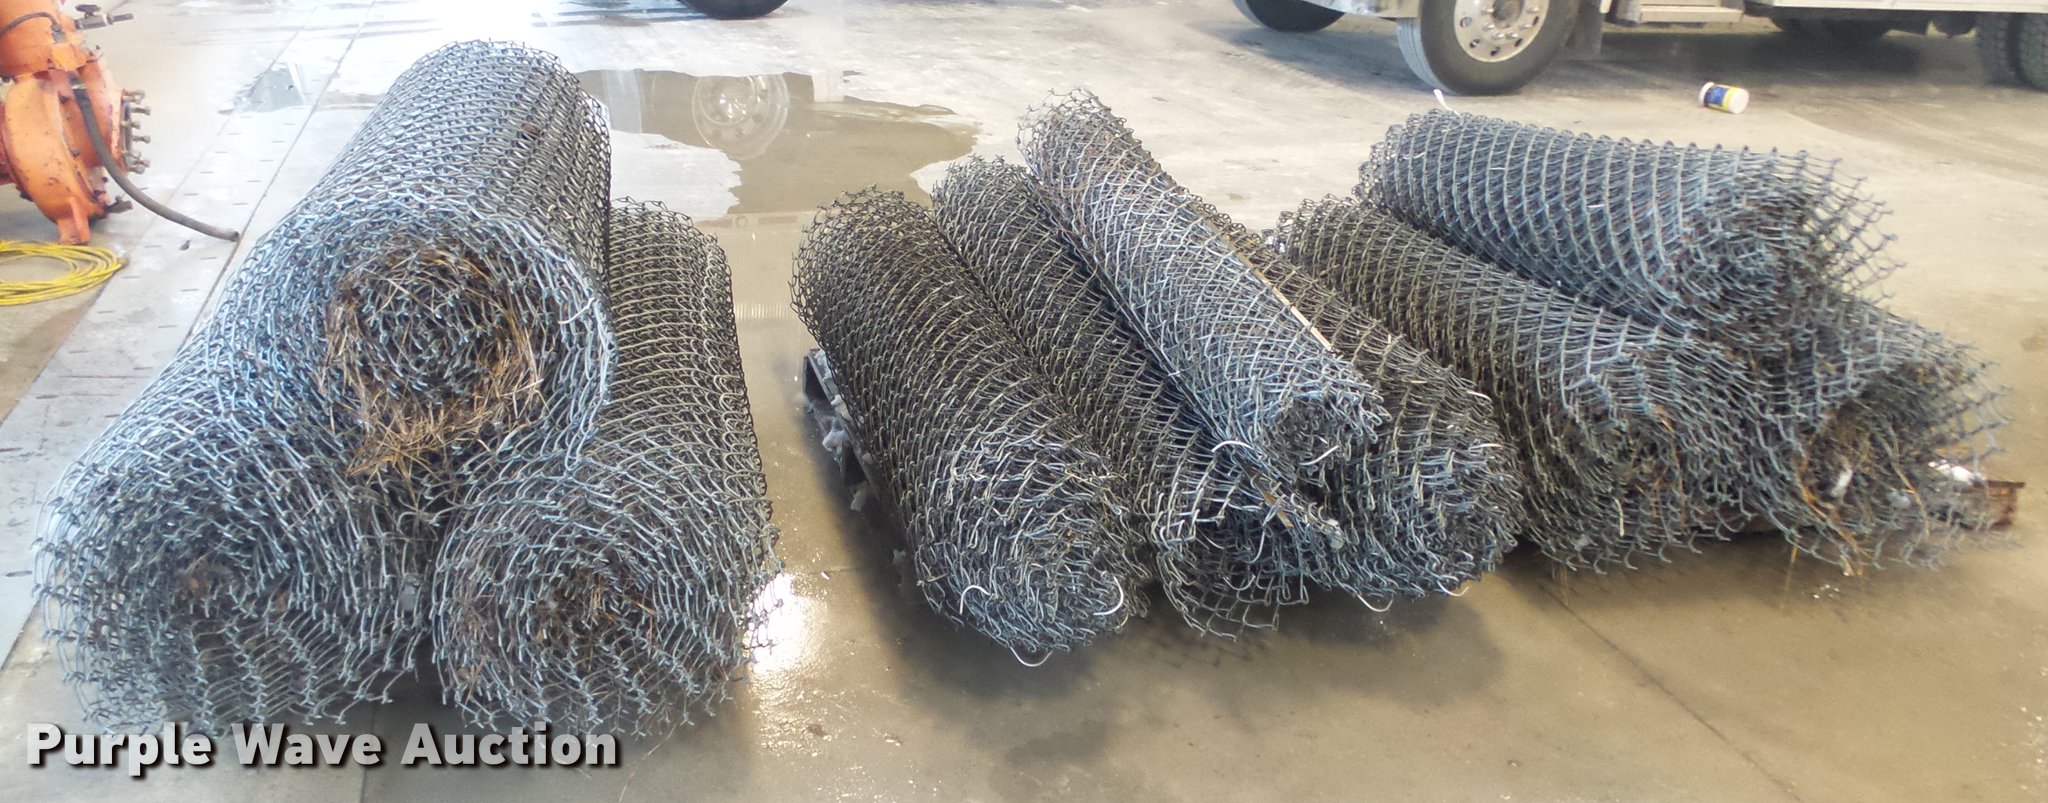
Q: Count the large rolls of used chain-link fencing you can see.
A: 10